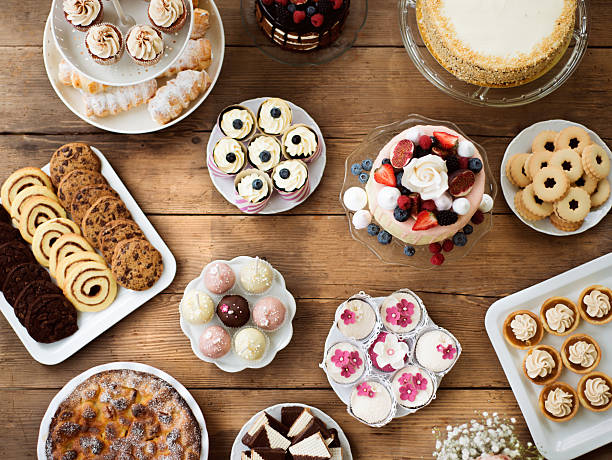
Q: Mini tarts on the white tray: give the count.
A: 7